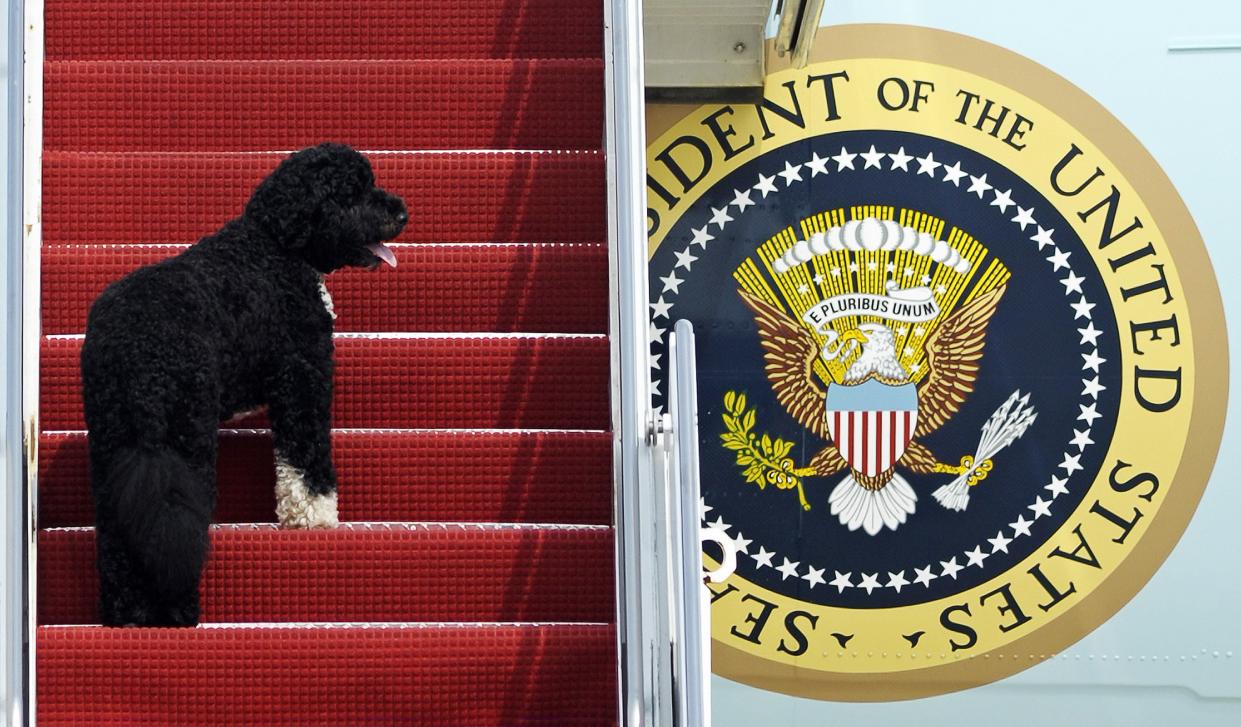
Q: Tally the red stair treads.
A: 8